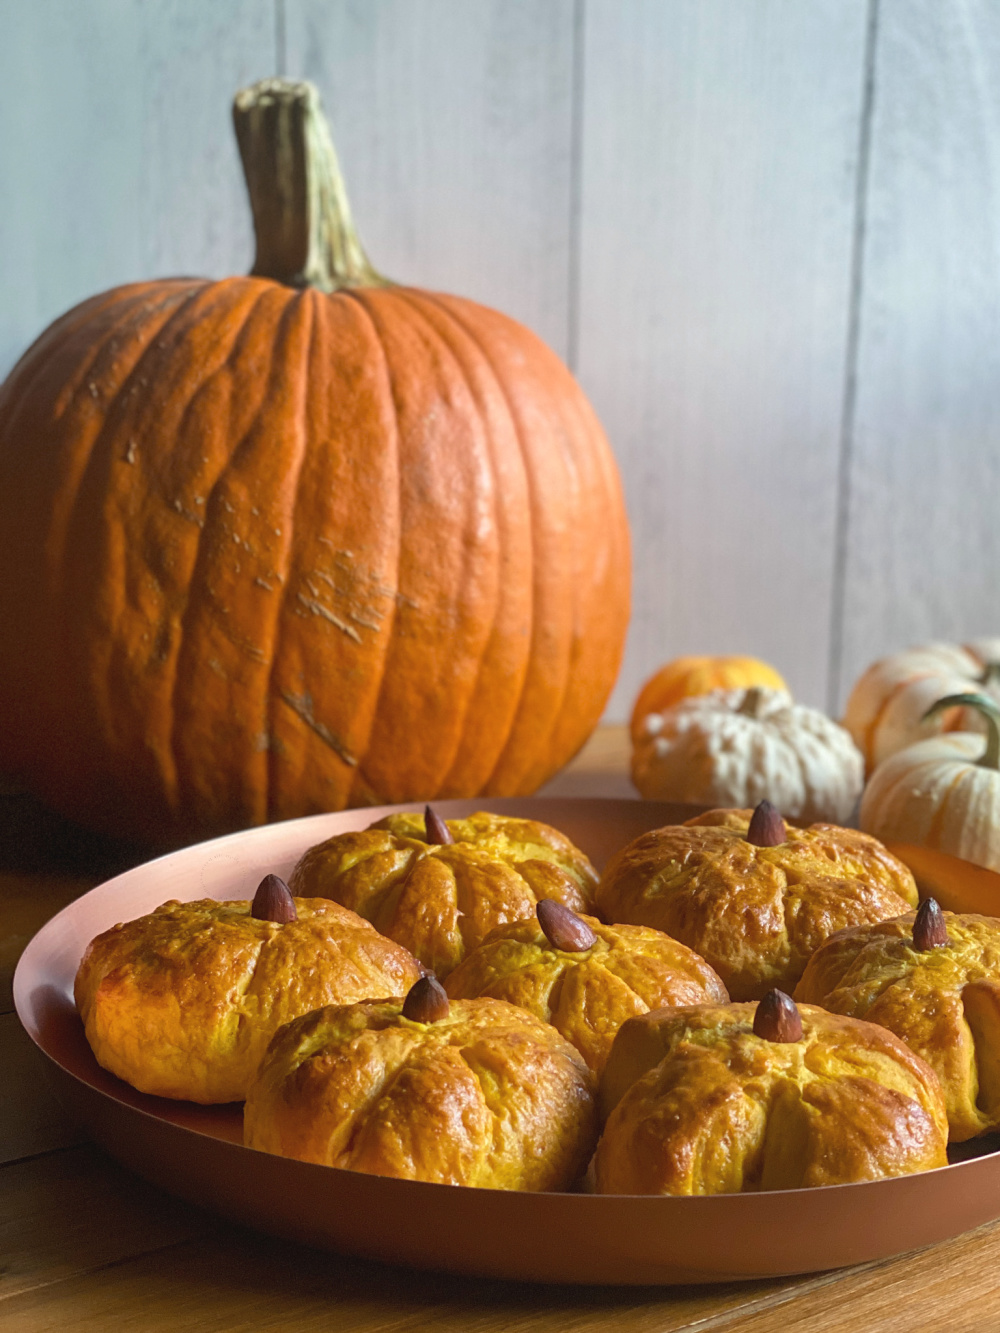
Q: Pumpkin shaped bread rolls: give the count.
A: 7